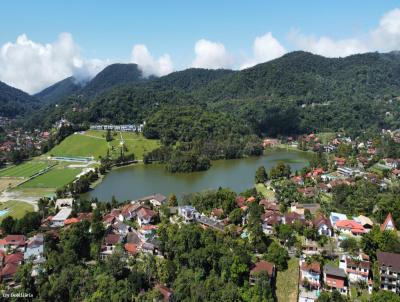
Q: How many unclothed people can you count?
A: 0